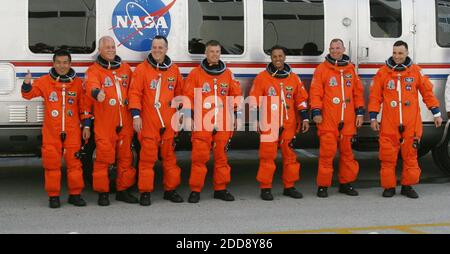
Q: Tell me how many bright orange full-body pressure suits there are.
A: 7